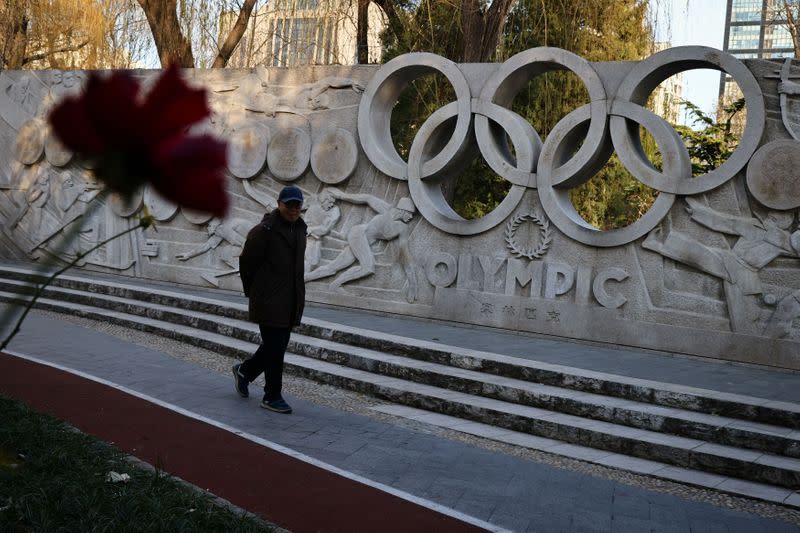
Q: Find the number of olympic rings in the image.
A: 5